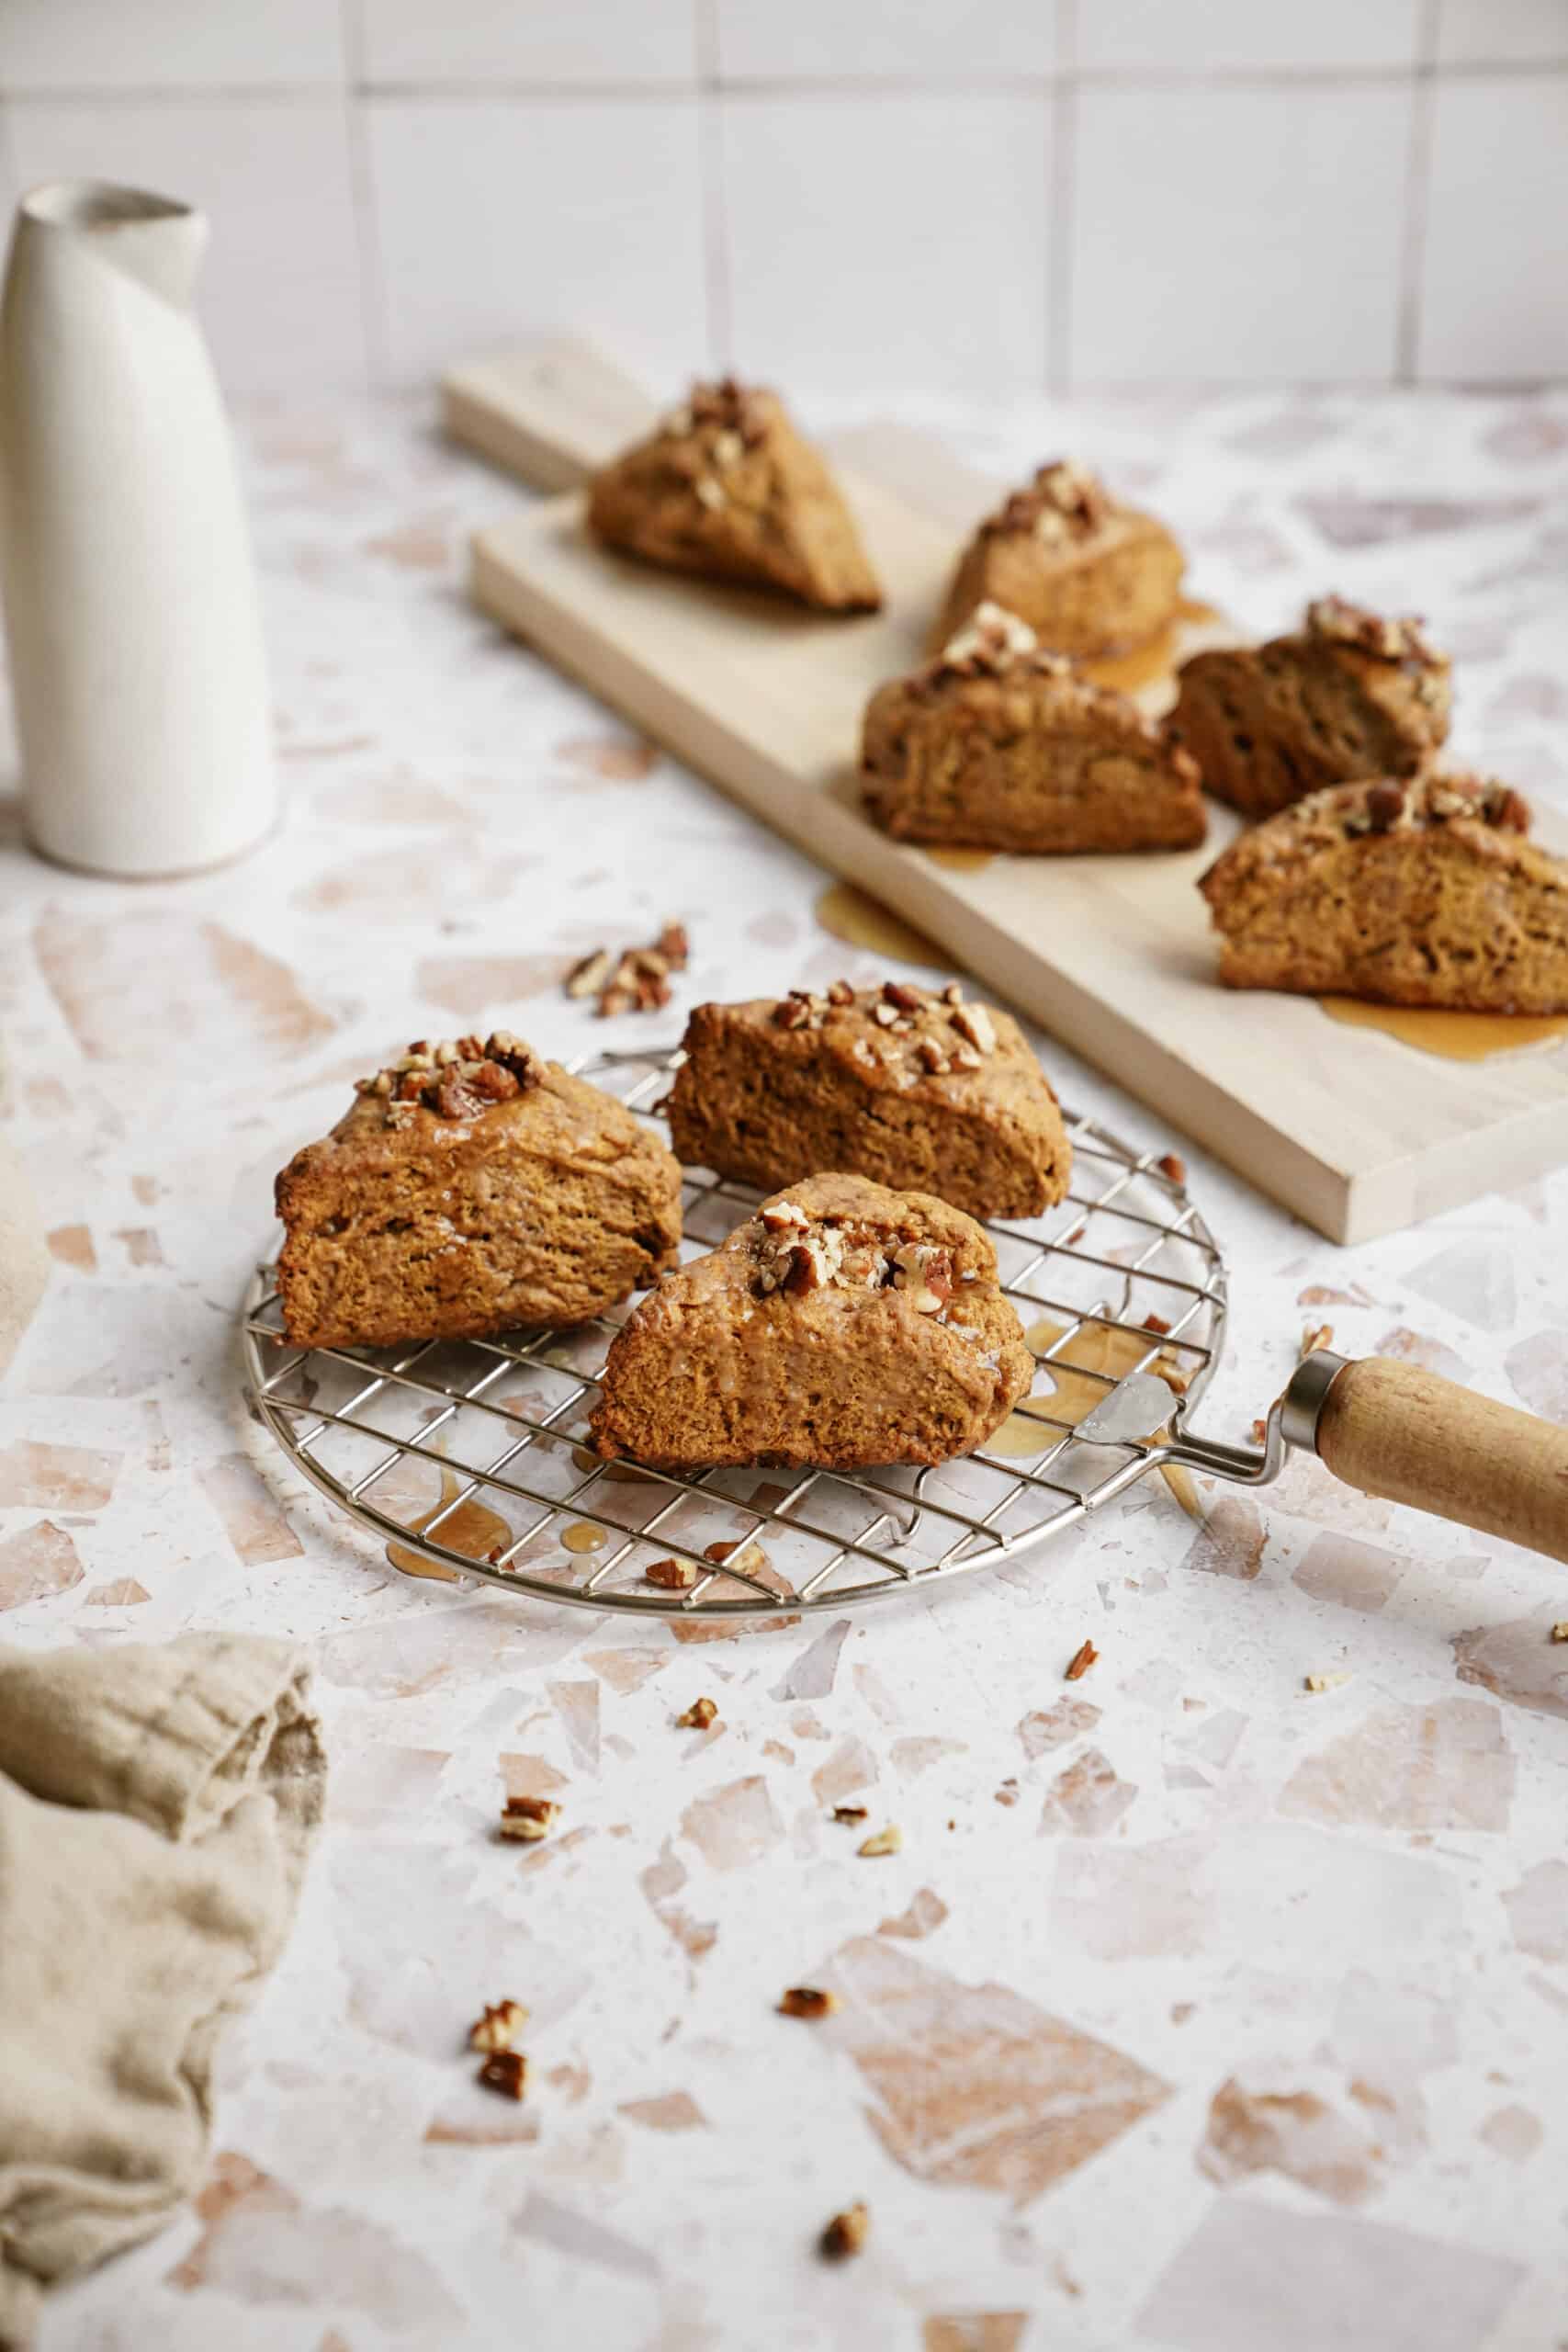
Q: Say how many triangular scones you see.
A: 8